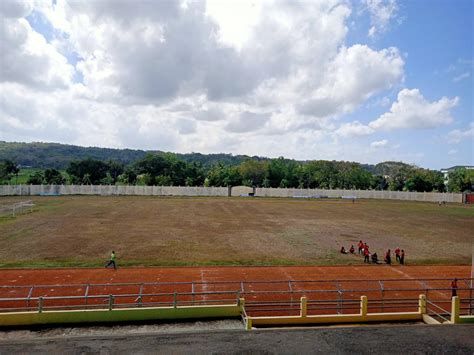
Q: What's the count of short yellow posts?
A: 6